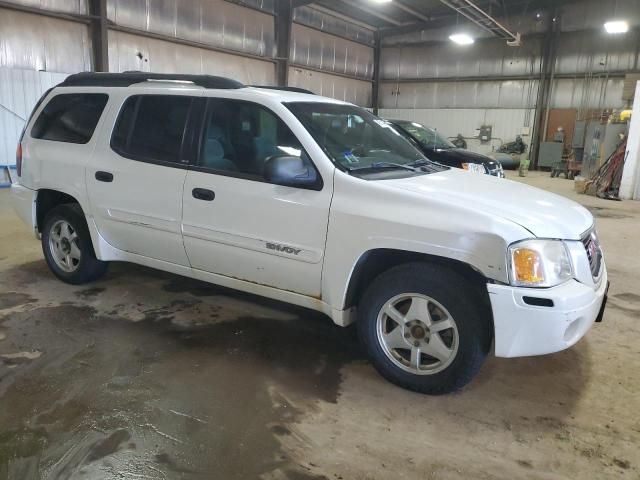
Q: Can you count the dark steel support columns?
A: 4